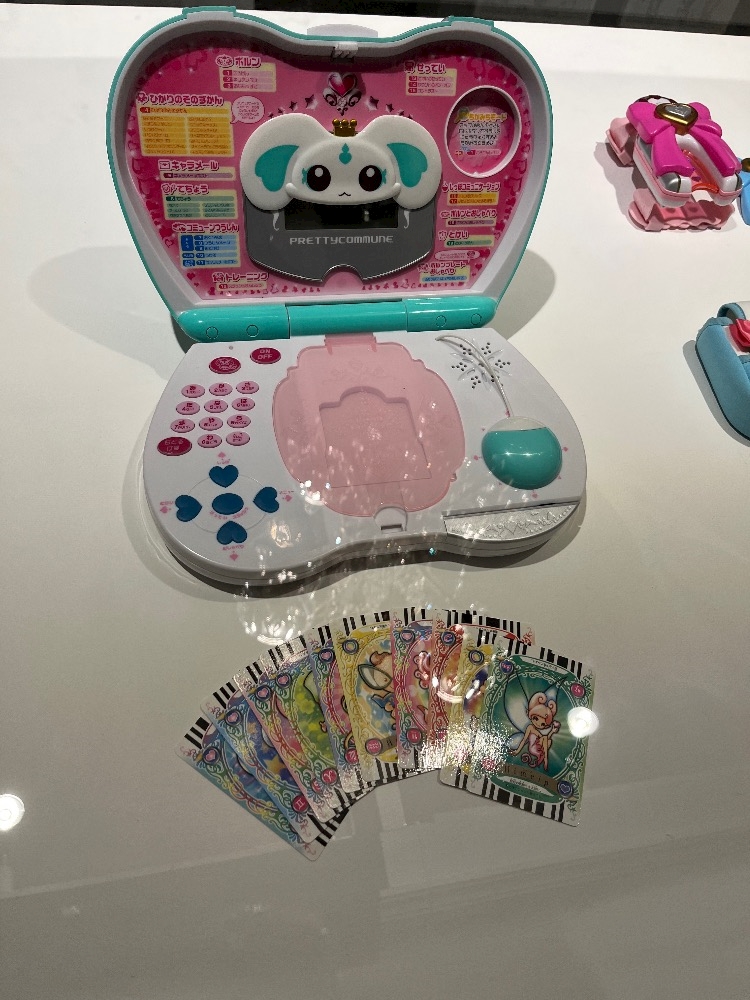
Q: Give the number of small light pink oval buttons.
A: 11